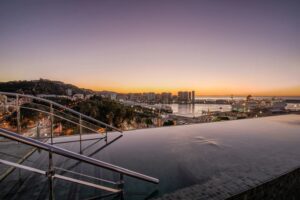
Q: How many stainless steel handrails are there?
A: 2